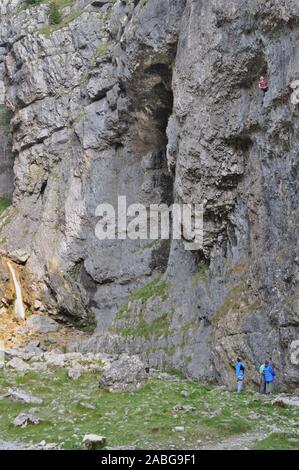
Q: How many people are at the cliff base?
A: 3